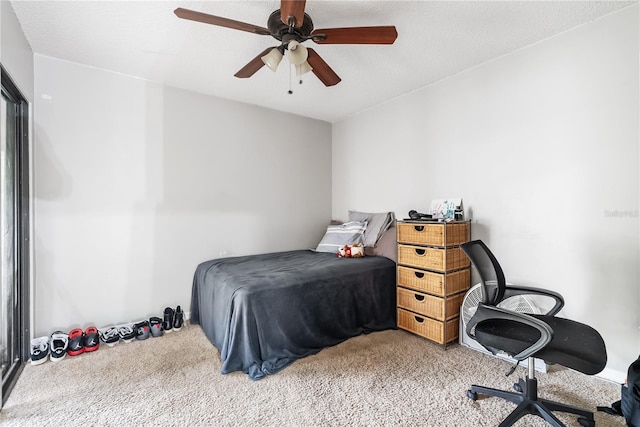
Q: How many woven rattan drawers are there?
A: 5